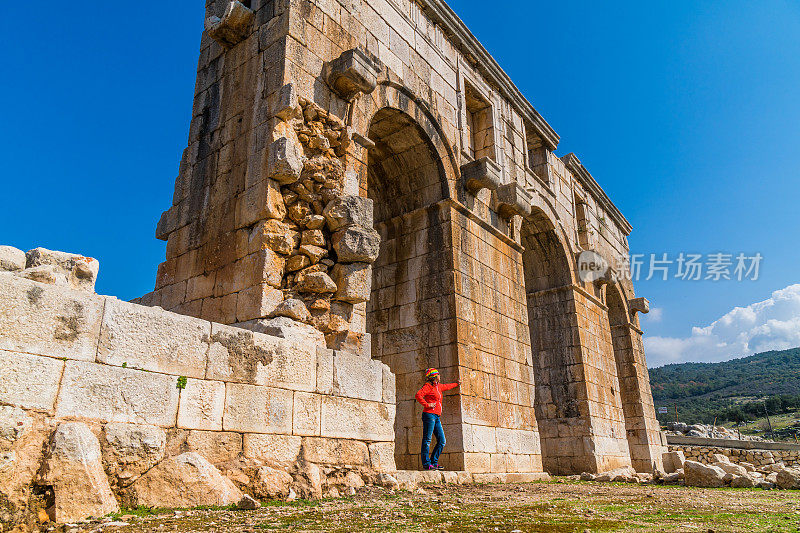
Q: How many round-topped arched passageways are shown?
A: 3